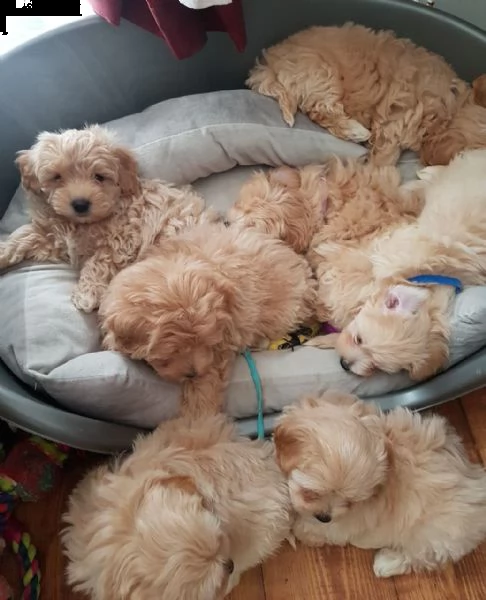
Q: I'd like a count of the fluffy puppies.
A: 7